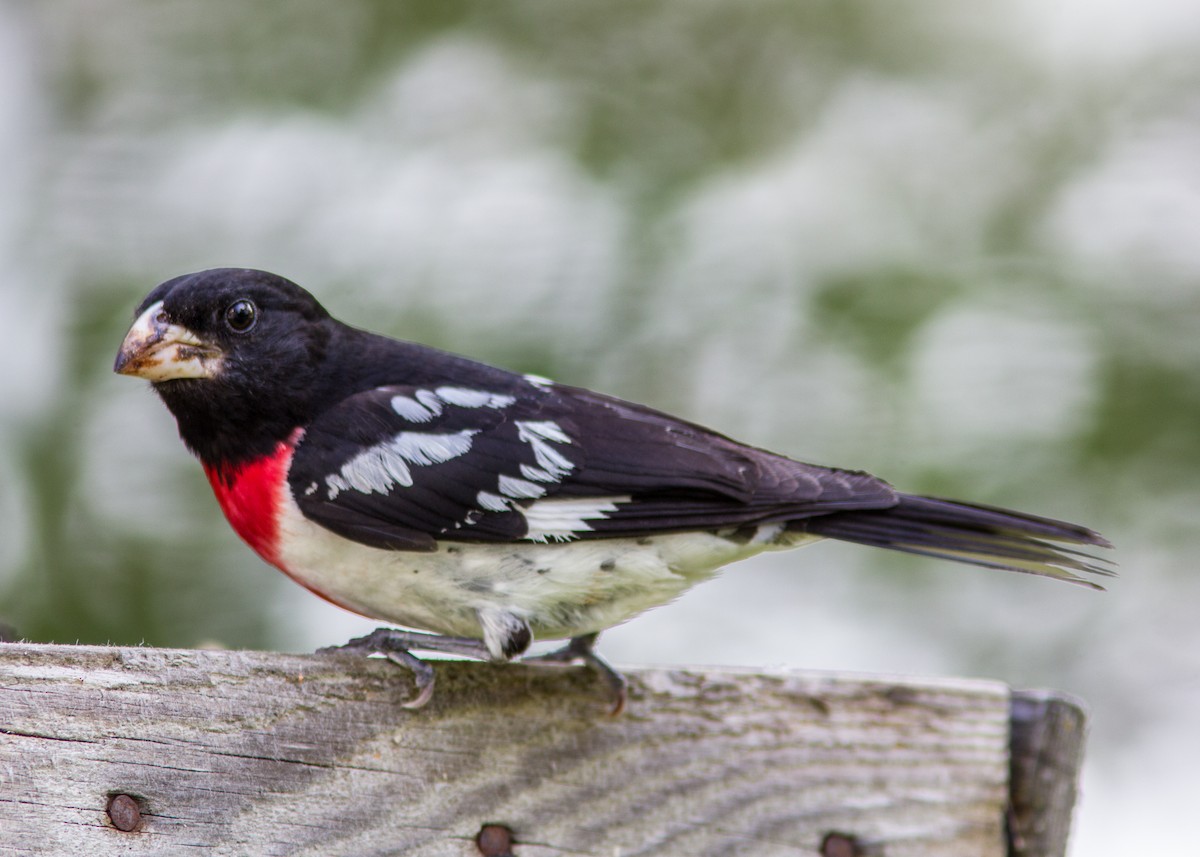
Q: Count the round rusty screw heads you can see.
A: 3